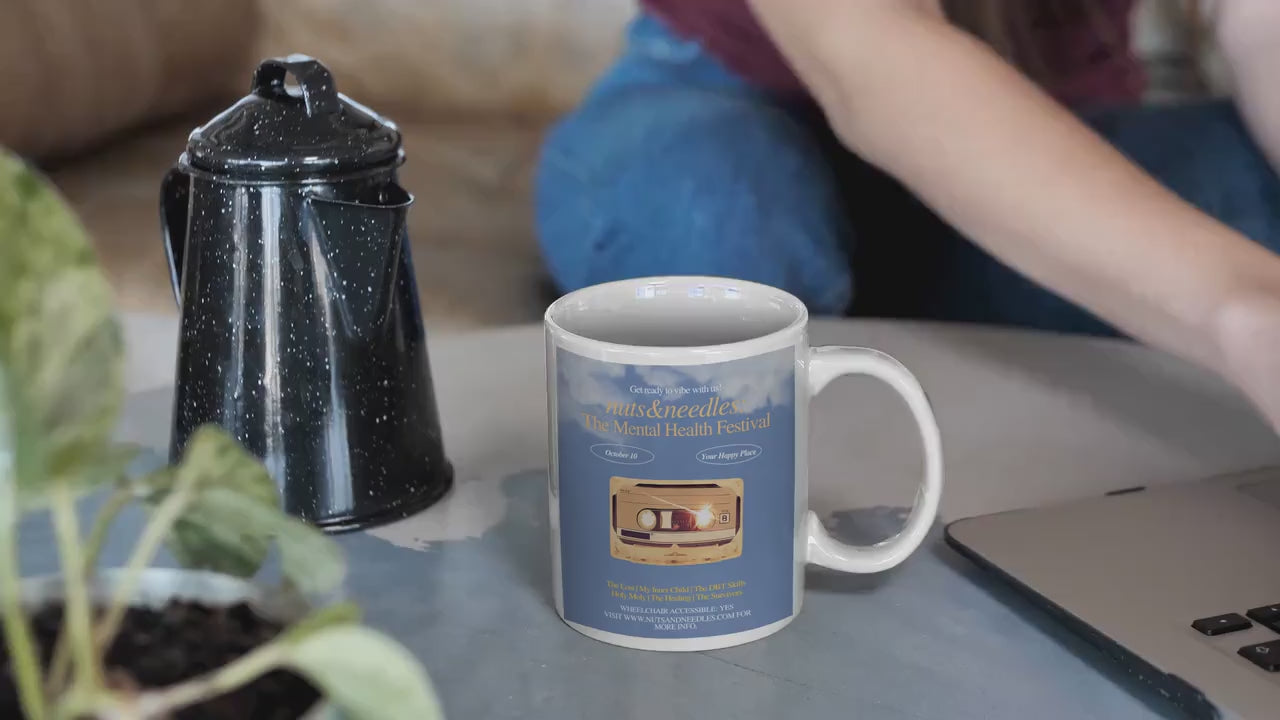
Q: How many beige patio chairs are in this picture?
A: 0